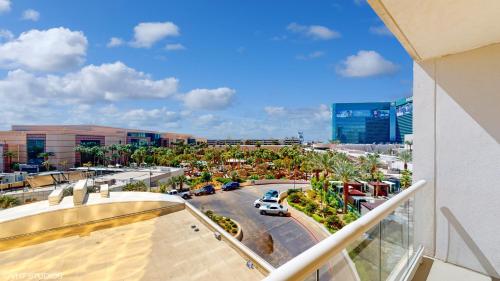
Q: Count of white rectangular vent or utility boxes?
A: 3